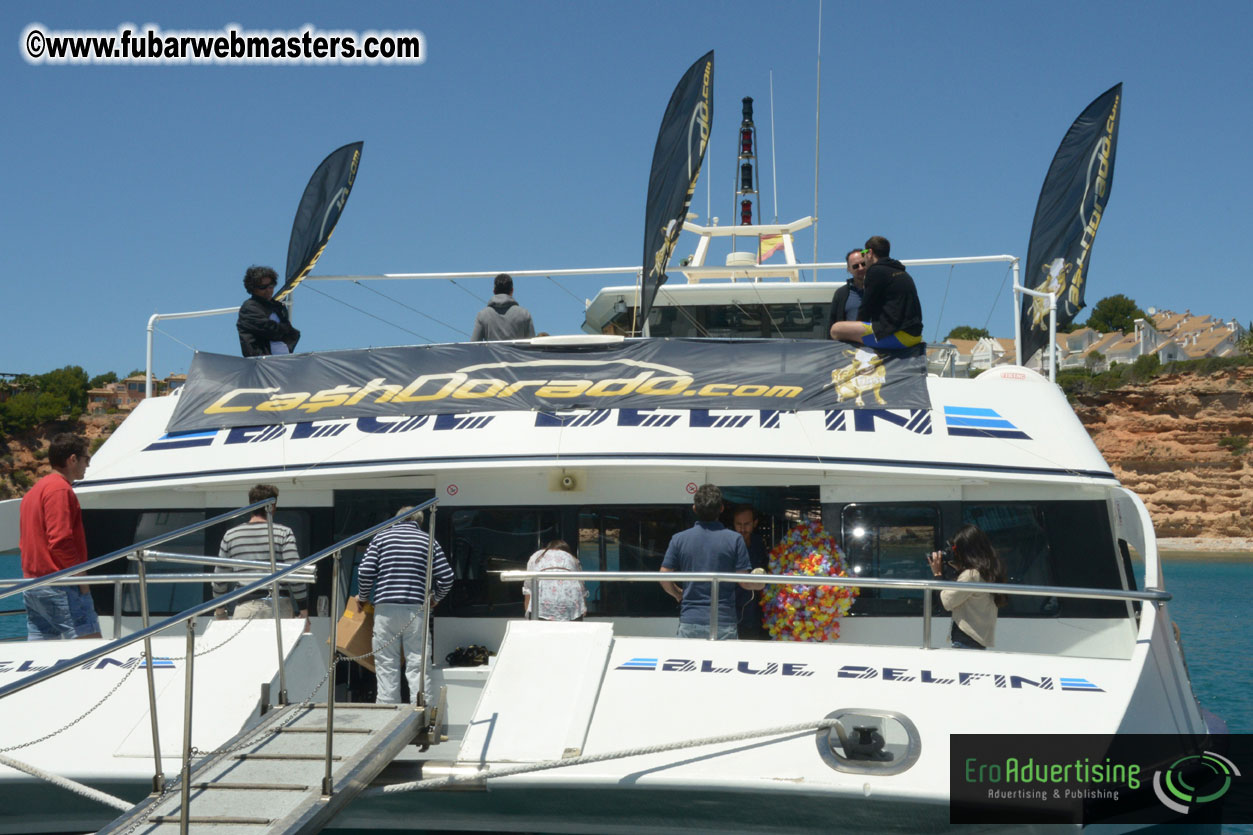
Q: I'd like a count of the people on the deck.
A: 11